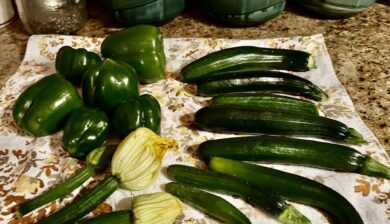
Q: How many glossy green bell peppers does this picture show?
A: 6